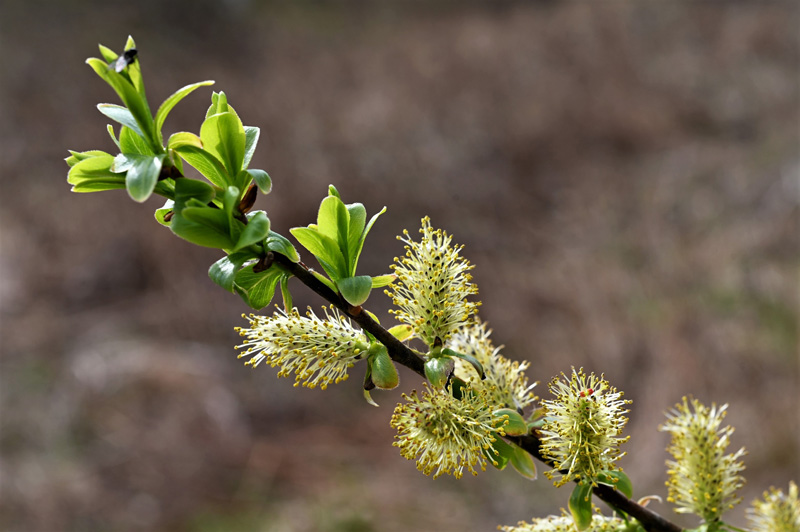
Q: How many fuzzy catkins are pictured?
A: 8